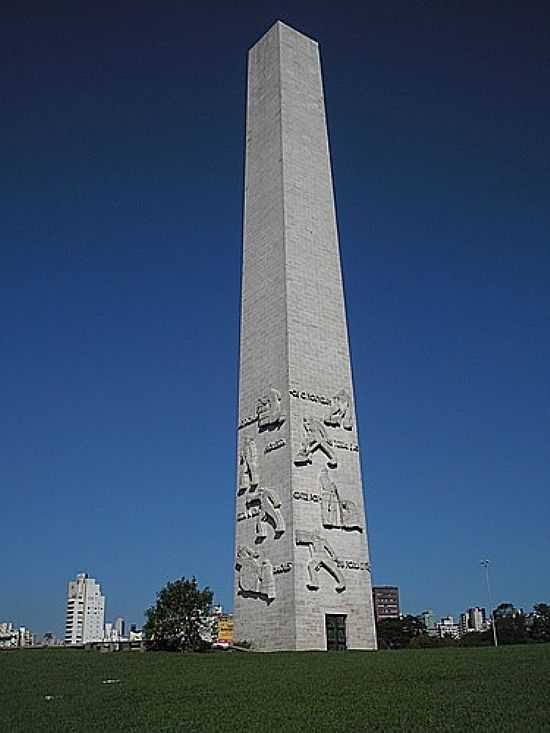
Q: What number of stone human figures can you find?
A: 8